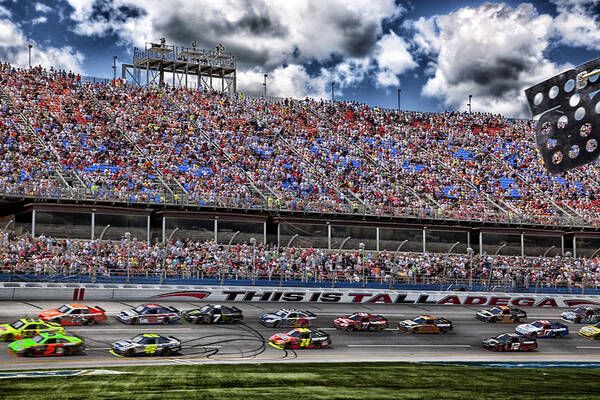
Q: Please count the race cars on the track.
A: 15